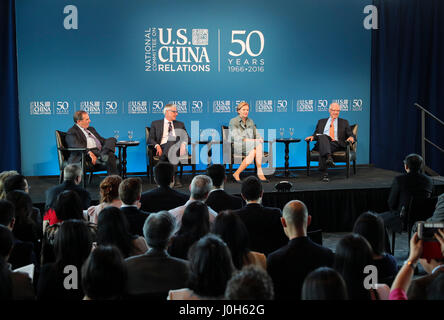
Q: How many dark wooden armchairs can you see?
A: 4